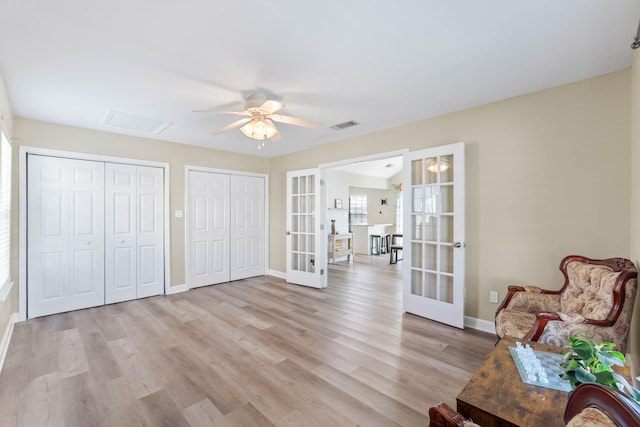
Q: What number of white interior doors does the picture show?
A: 6